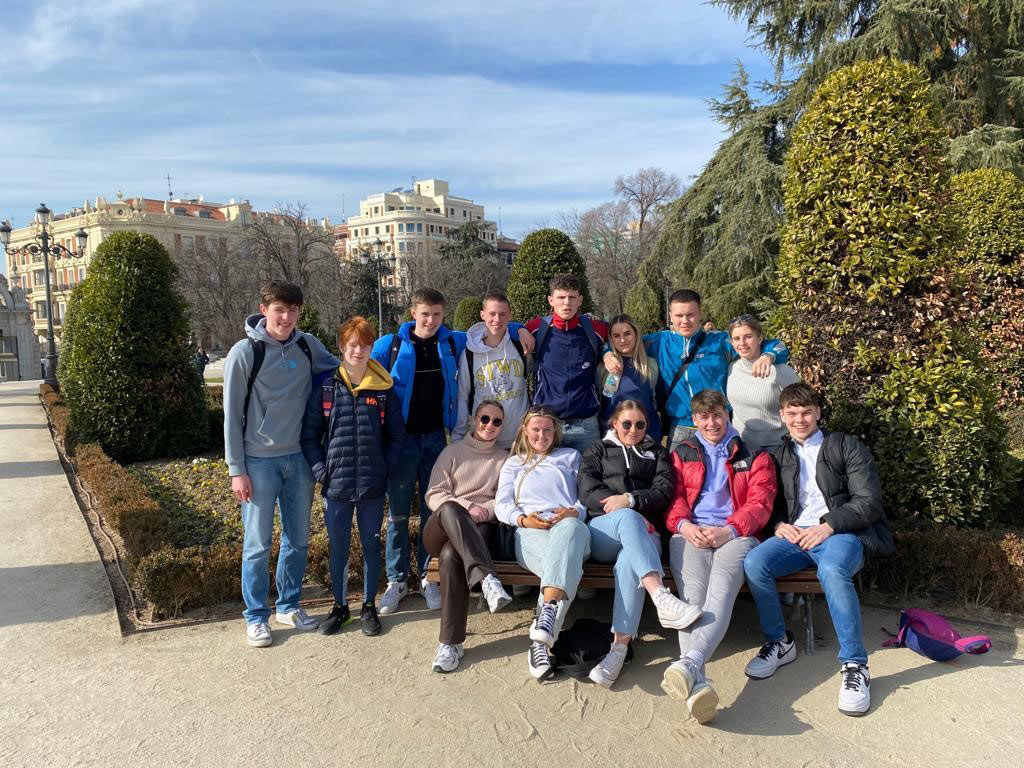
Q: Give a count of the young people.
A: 13